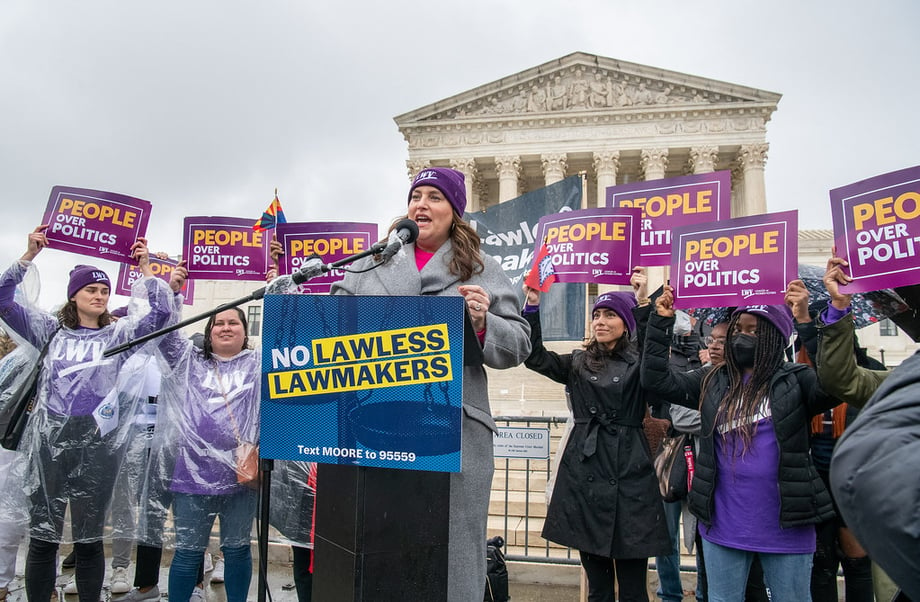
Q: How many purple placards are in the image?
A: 8